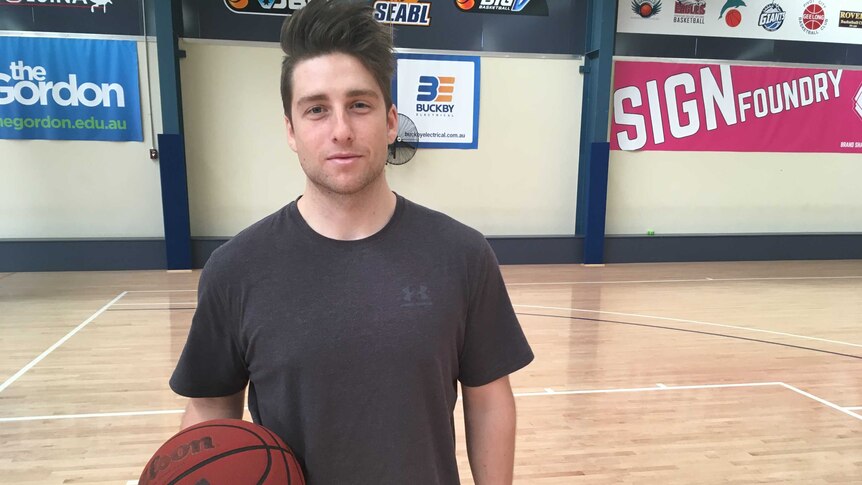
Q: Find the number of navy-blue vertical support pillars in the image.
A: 2